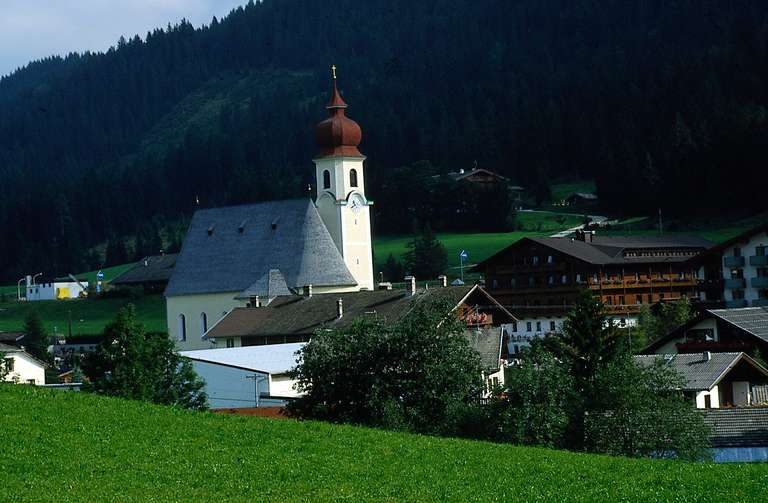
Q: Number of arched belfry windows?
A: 2